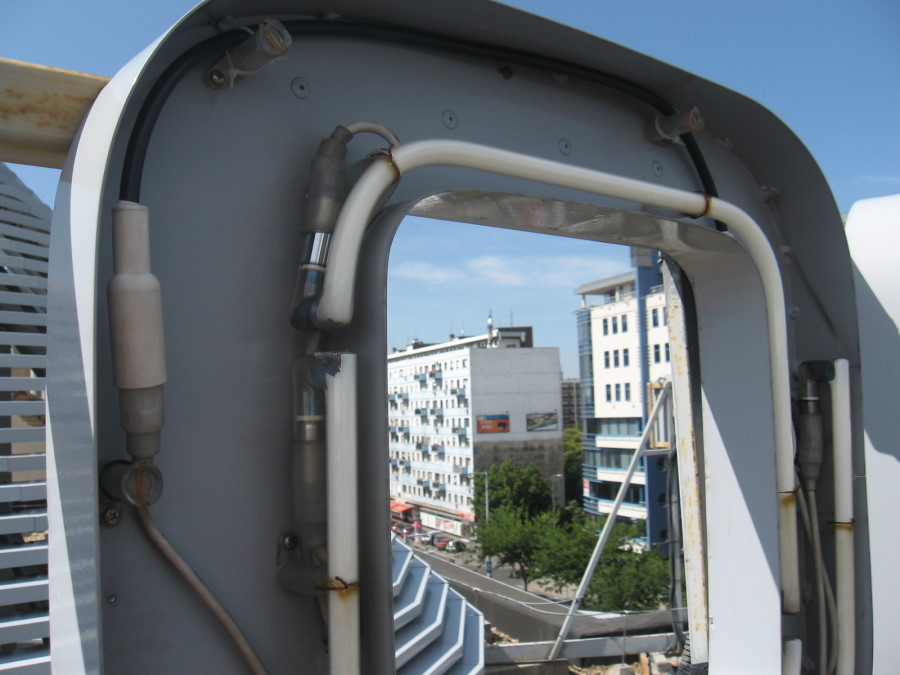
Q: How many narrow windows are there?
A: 13